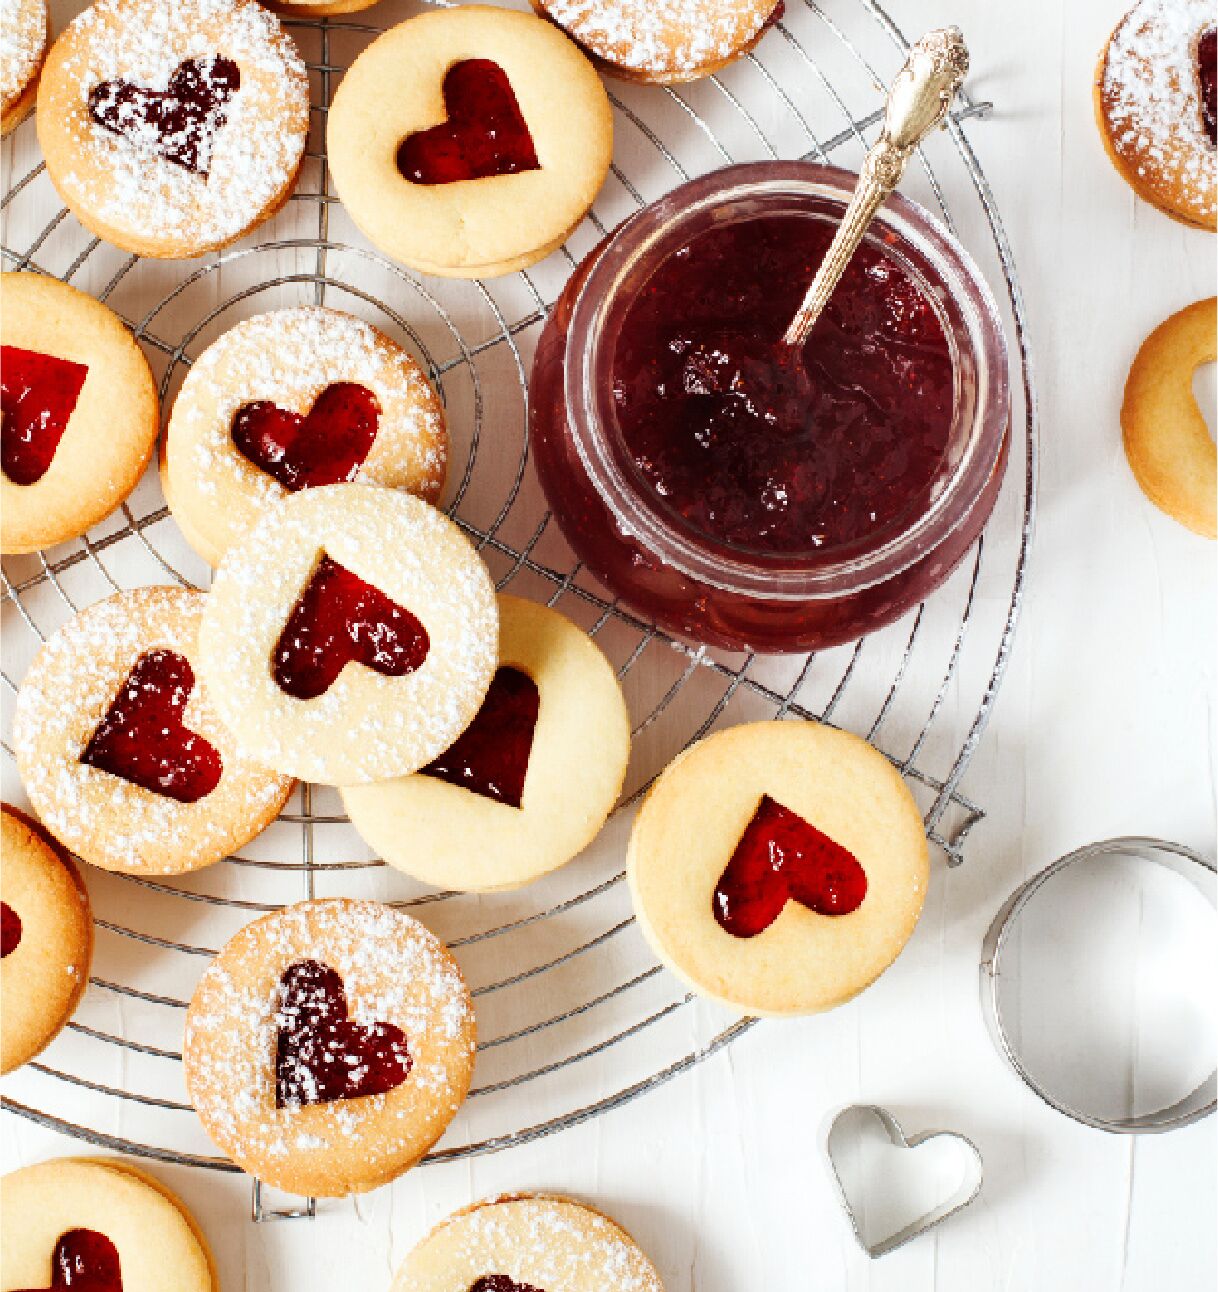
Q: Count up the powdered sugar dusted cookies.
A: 9